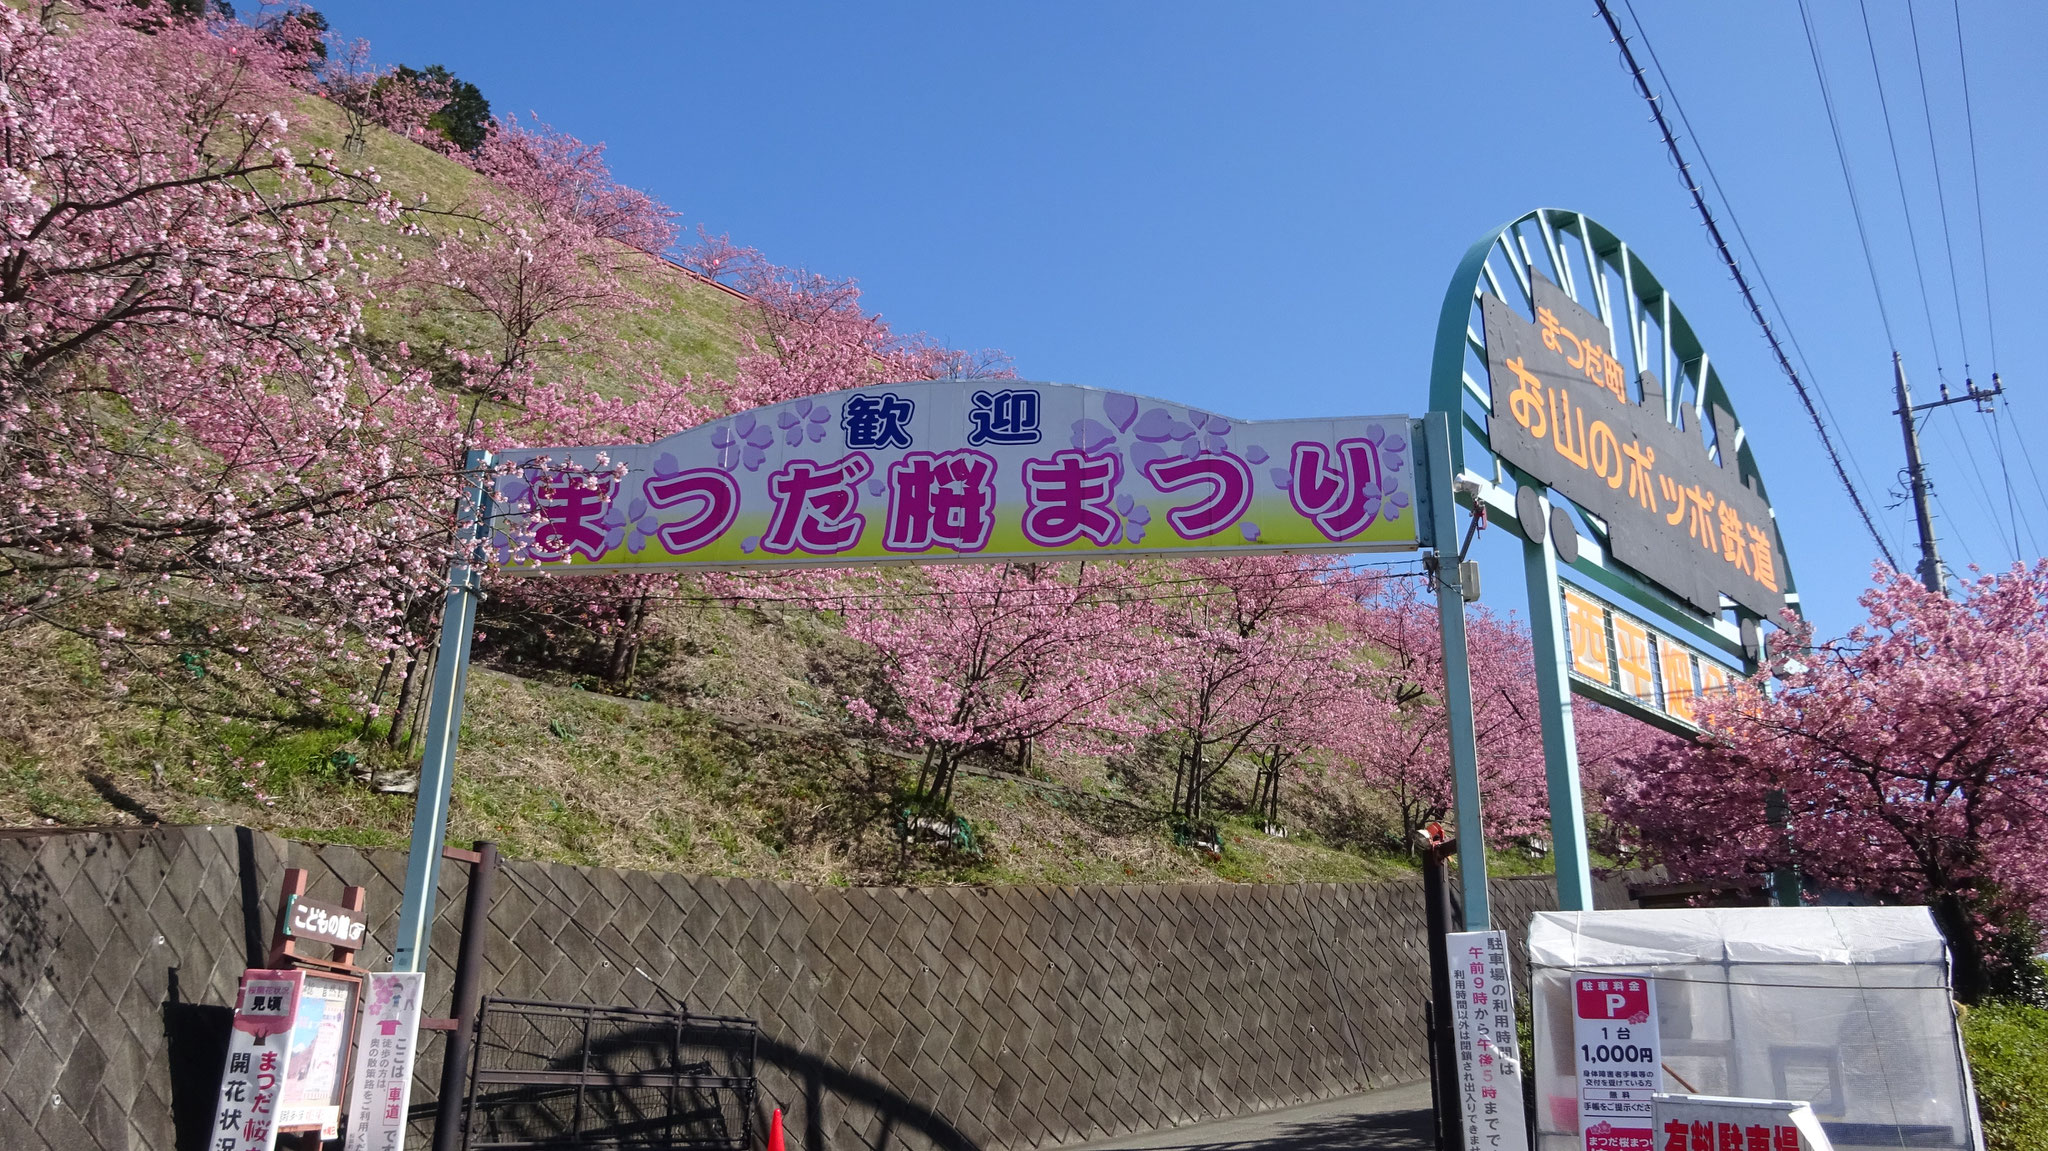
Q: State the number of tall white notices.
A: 4